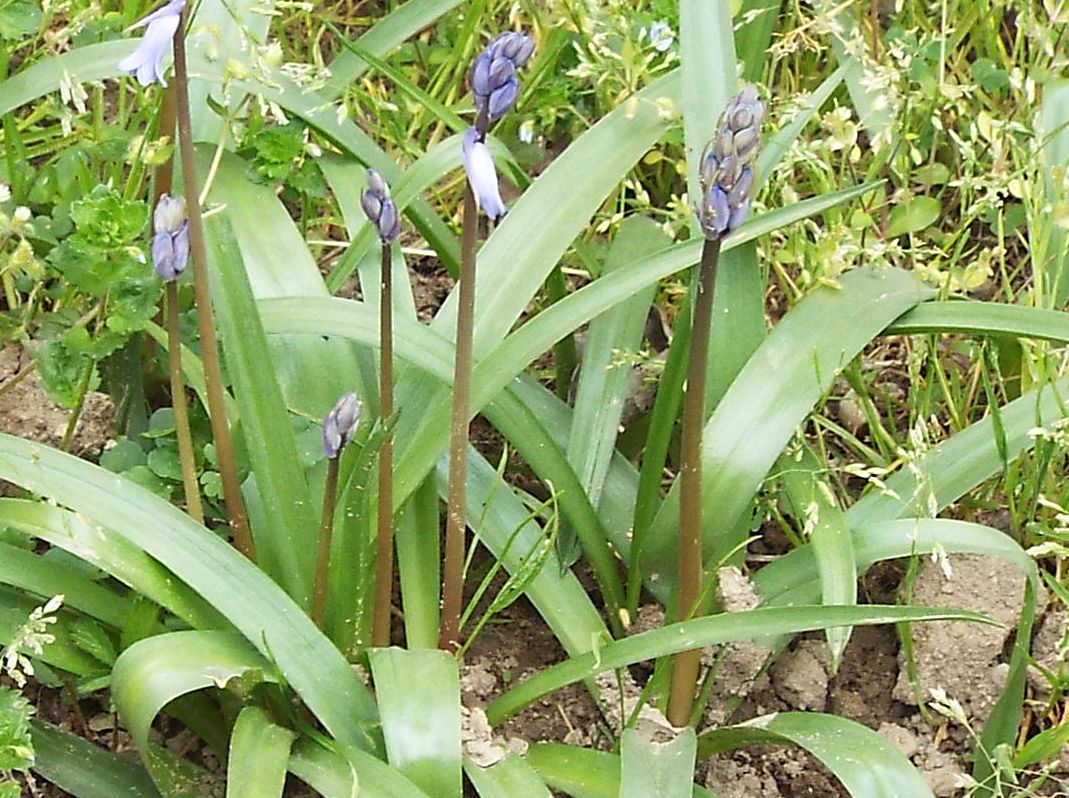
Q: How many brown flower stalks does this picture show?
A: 6